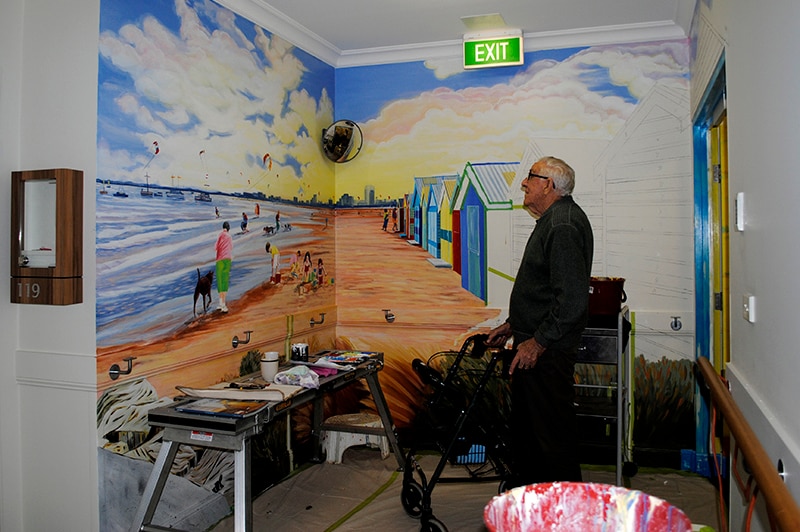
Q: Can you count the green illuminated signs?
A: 1